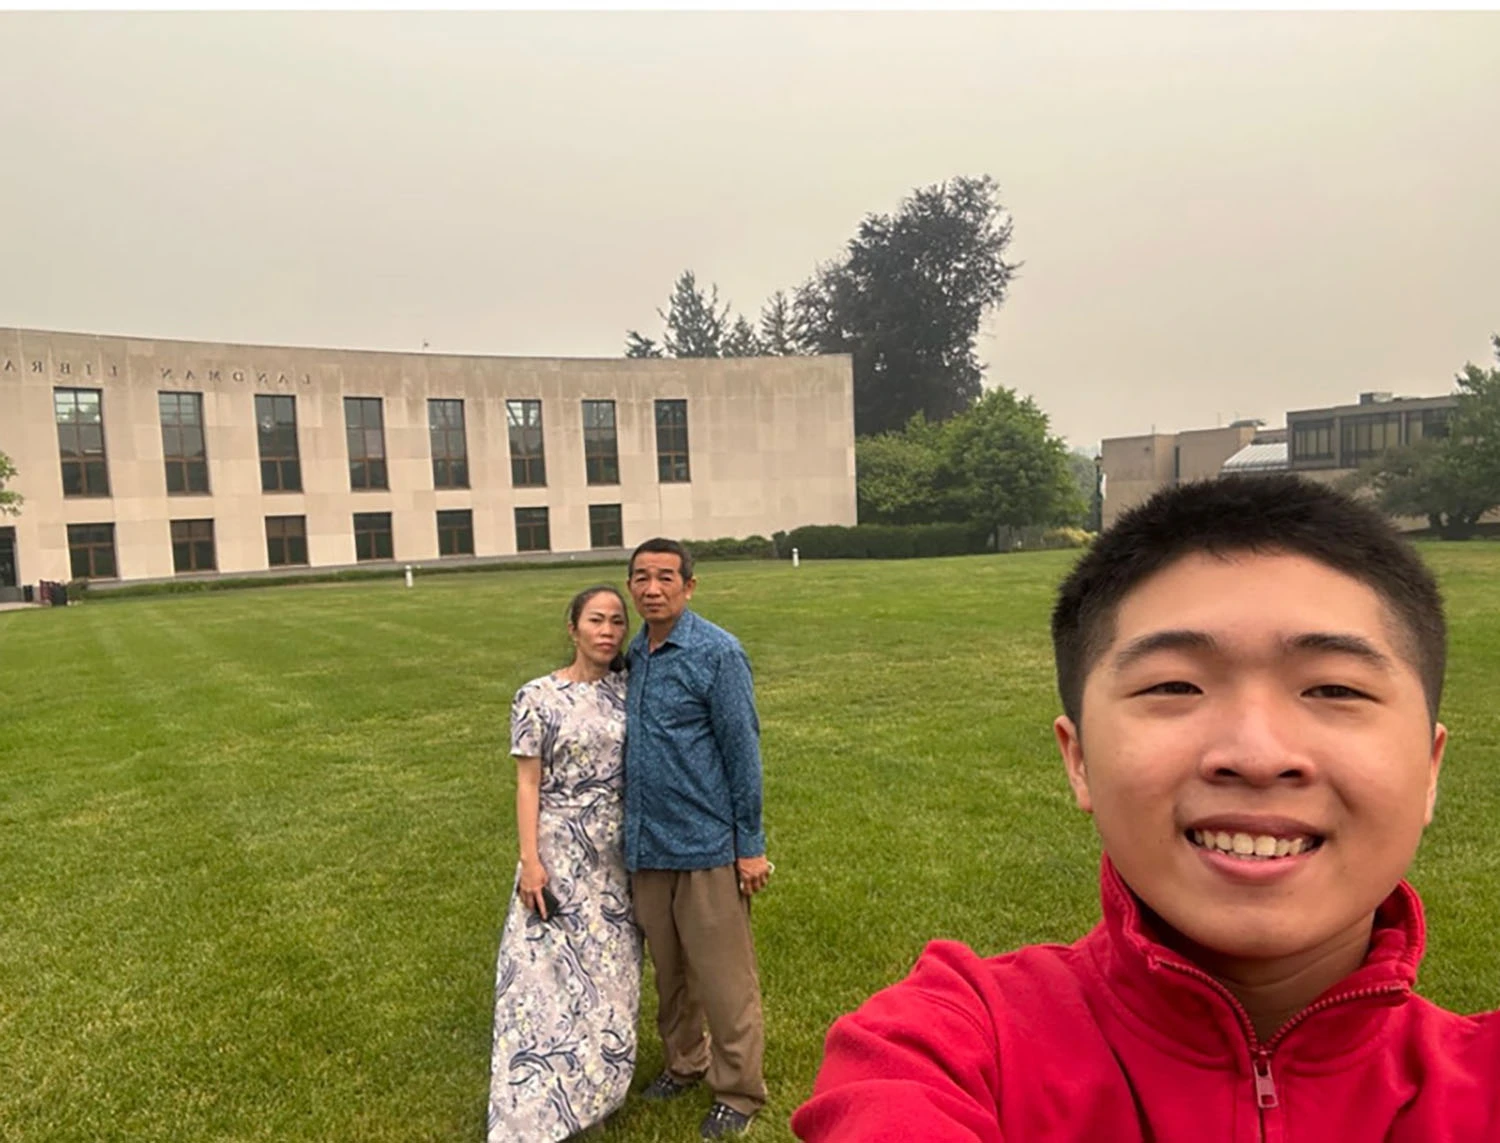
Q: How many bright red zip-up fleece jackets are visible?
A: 1